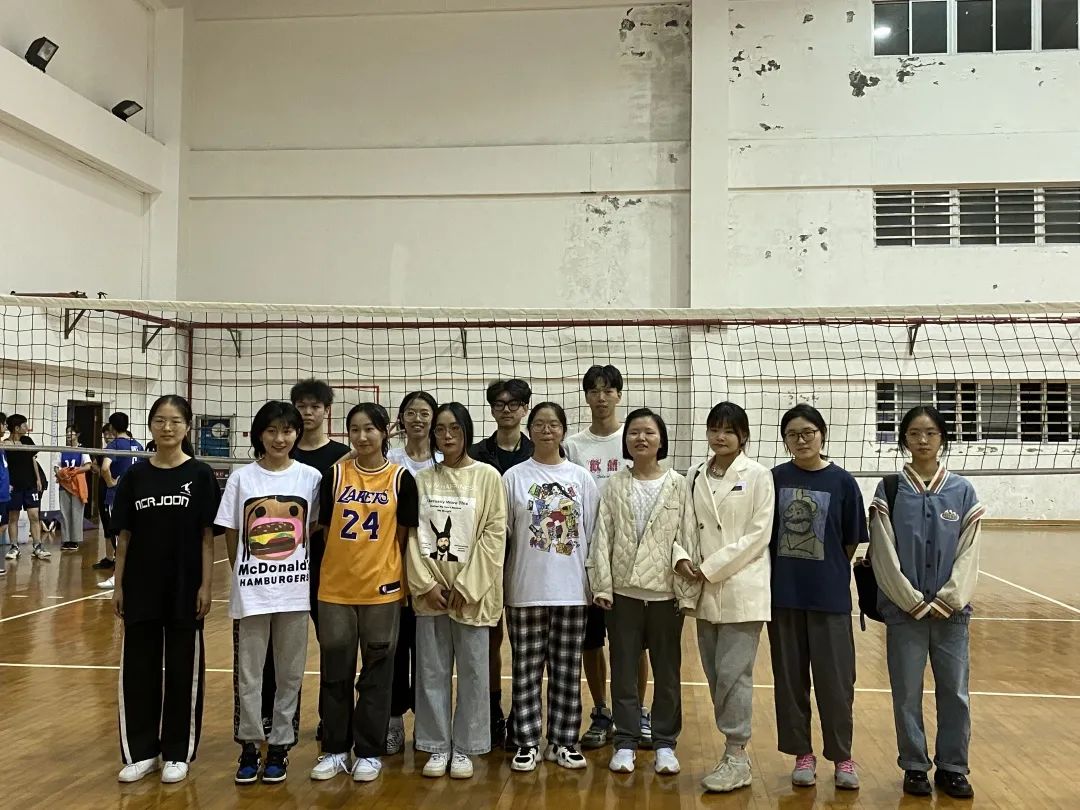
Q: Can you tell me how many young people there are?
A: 13